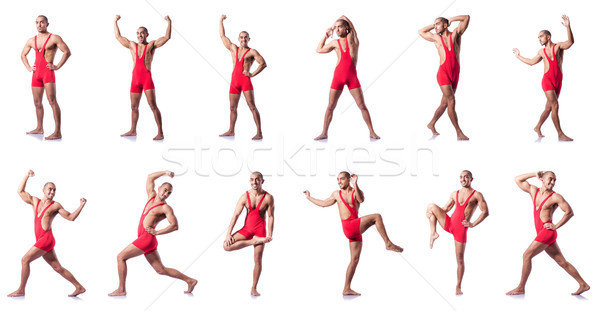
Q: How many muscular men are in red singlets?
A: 12